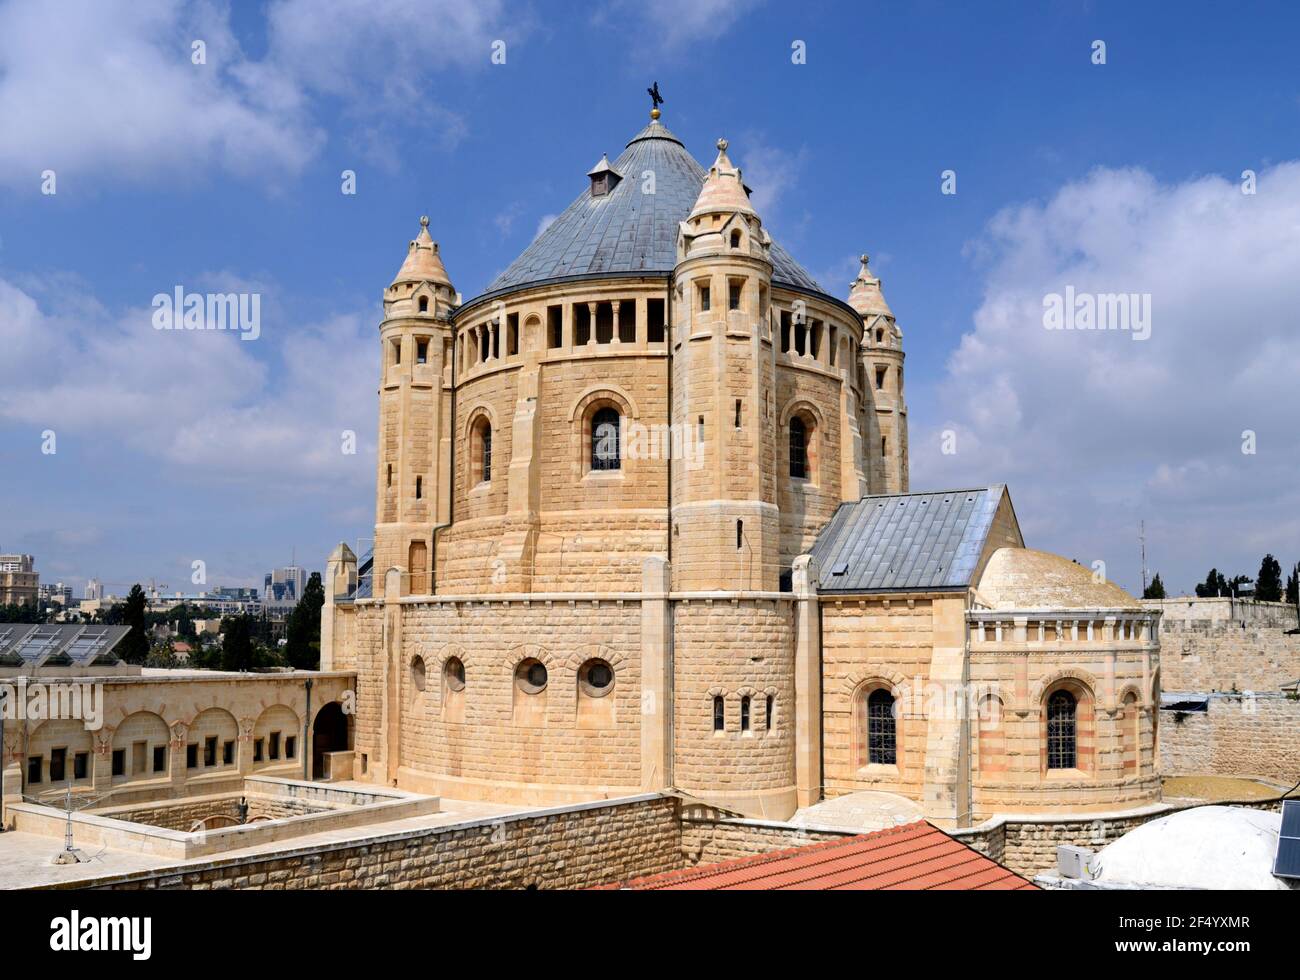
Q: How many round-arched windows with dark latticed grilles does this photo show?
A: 5